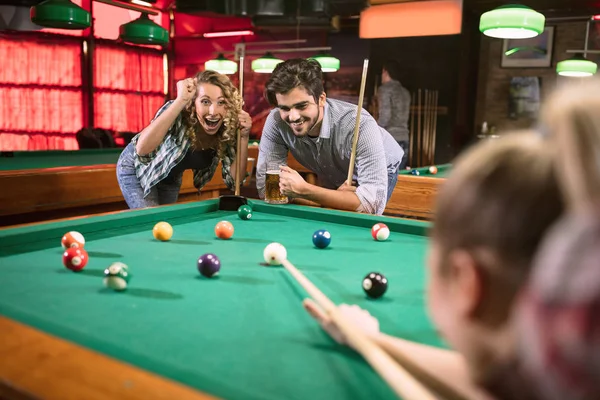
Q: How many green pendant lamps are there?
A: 7